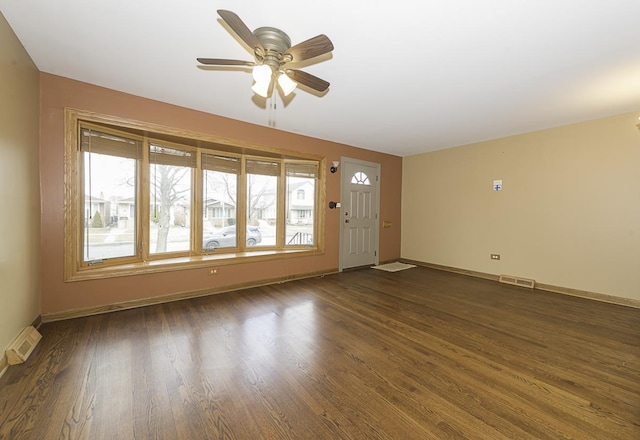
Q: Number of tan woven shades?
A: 5